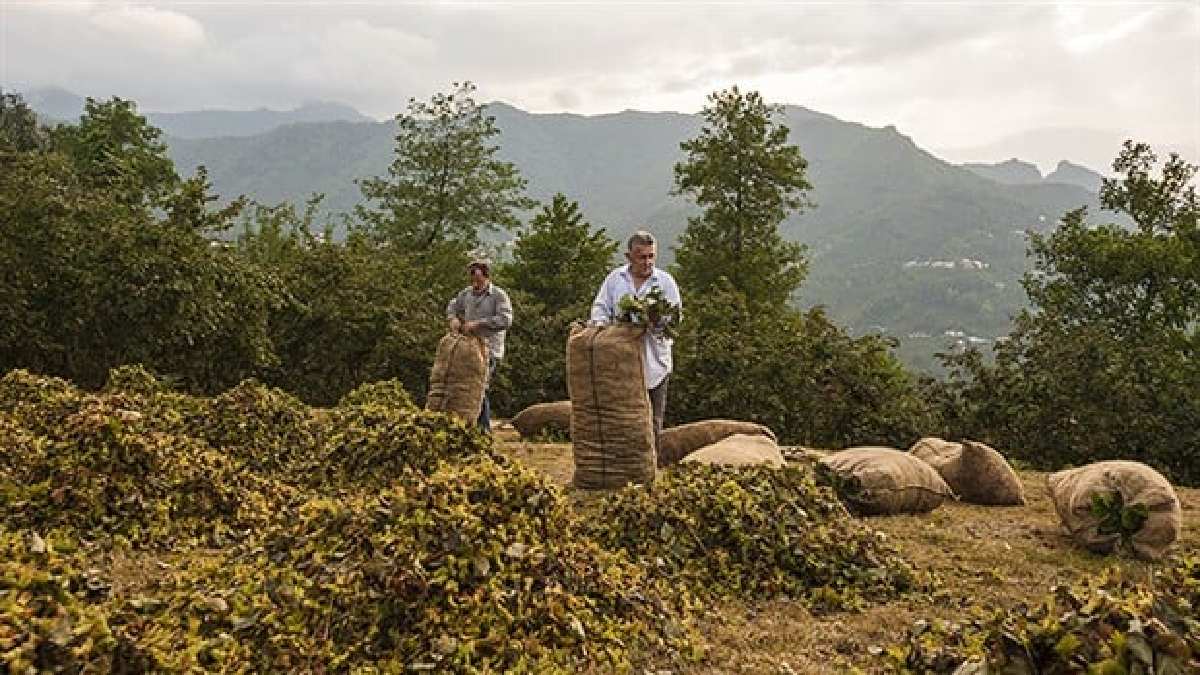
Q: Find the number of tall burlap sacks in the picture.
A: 2